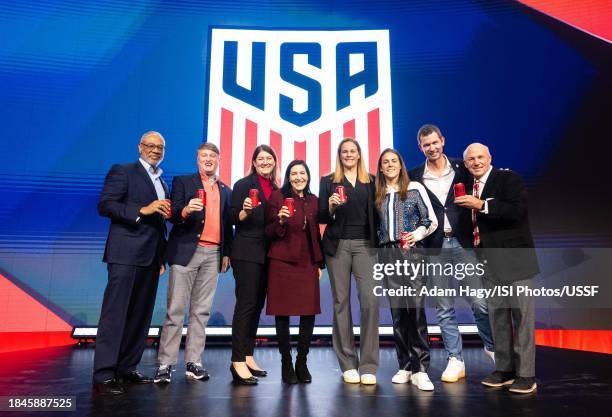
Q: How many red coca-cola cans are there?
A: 7